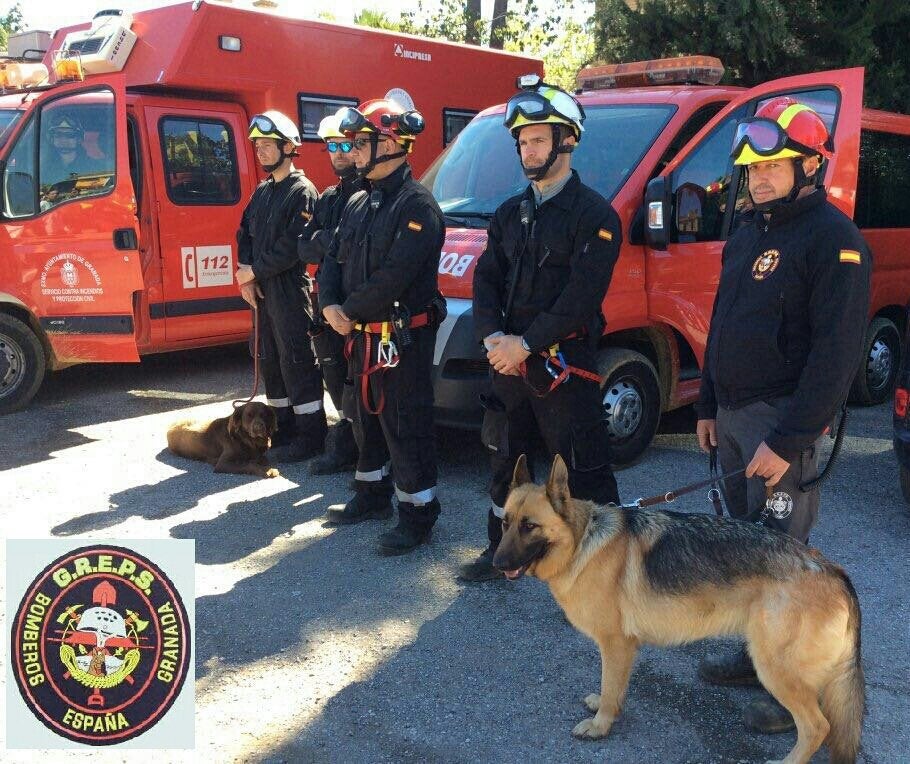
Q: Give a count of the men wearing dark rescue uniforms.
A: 5